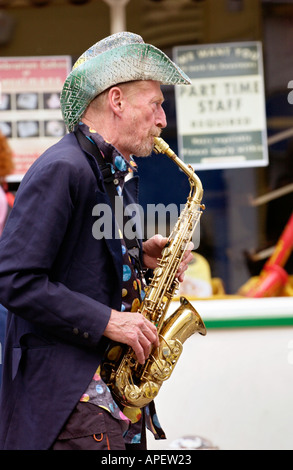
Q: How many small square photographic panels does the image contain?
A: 6